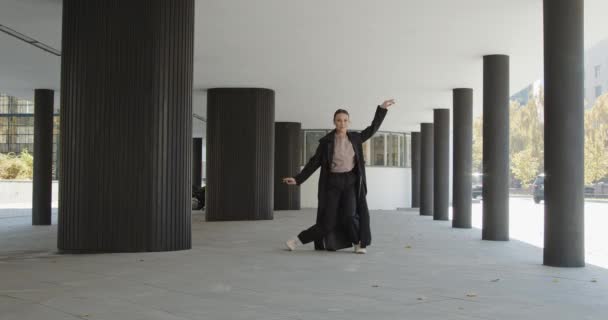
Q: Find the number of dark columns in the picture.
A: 11